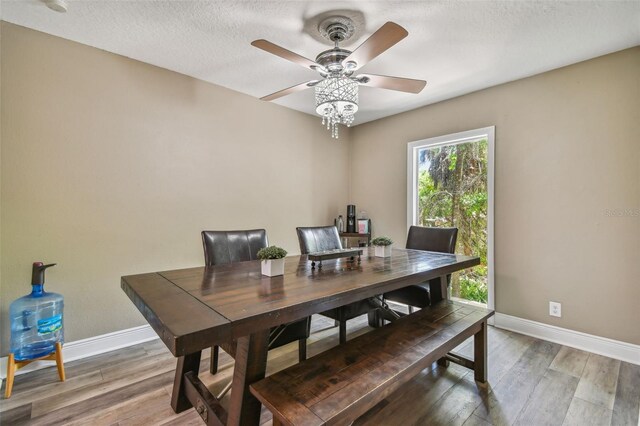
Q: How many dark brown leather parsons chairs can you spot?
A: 3